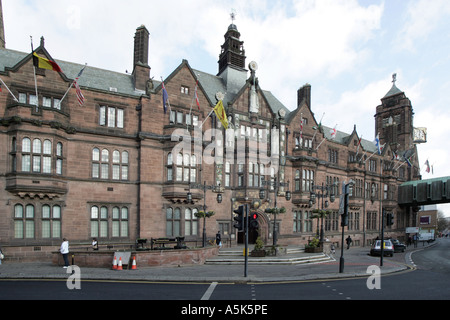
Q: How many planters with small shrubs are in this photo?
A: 2